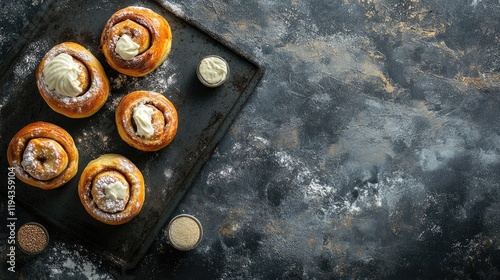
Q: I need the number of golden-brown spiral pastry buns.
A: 5